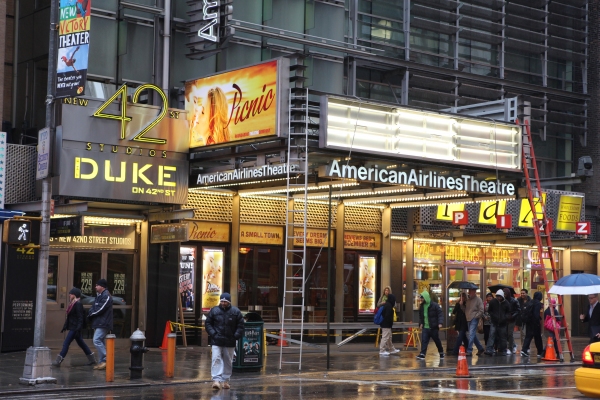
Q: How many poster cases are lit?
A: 3